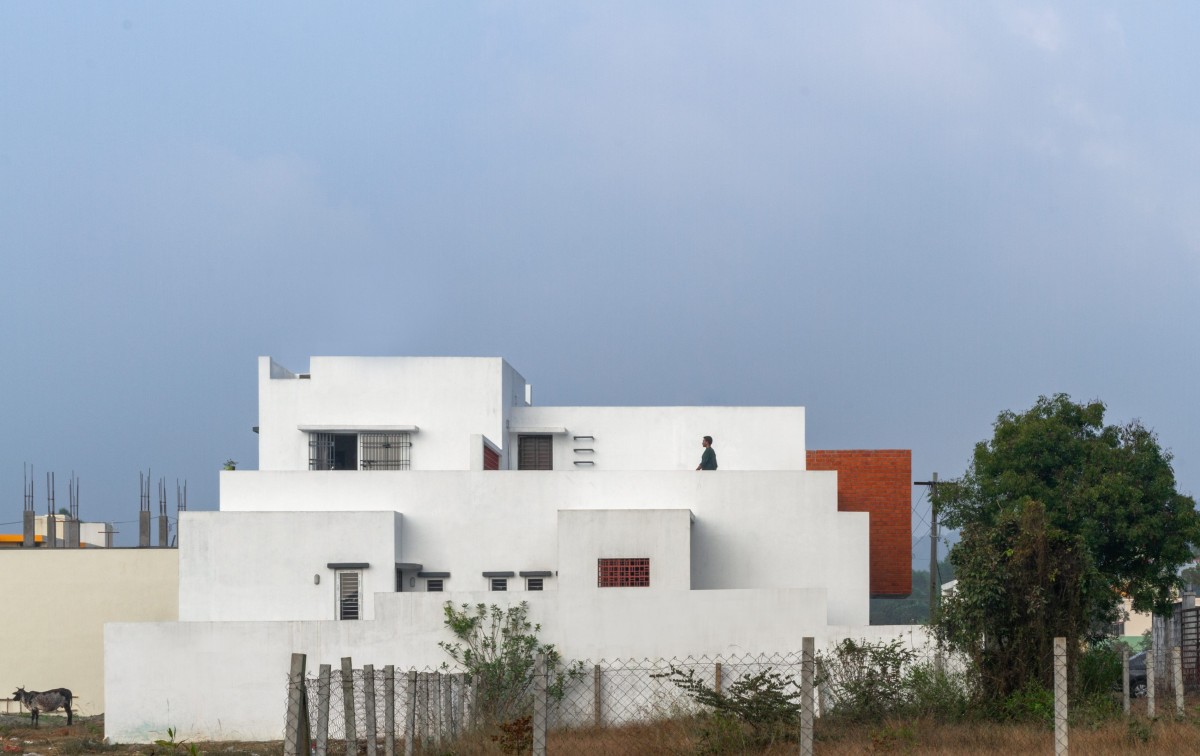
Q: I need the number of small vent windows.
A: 3